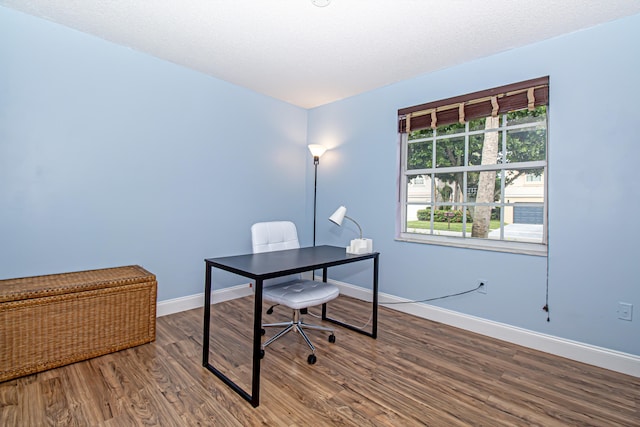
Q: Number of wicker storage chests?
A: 1